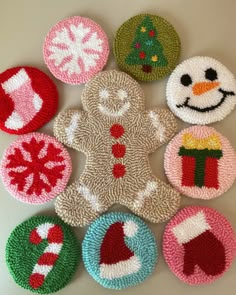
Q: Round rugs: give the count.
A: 9